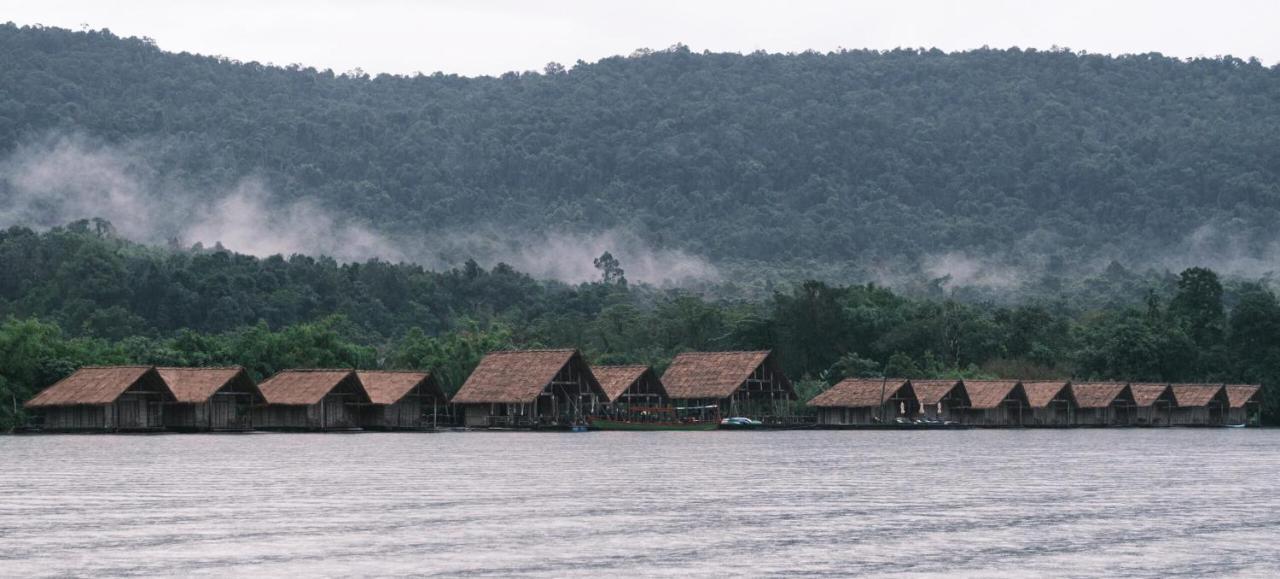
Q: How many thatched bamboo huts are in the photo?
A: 15